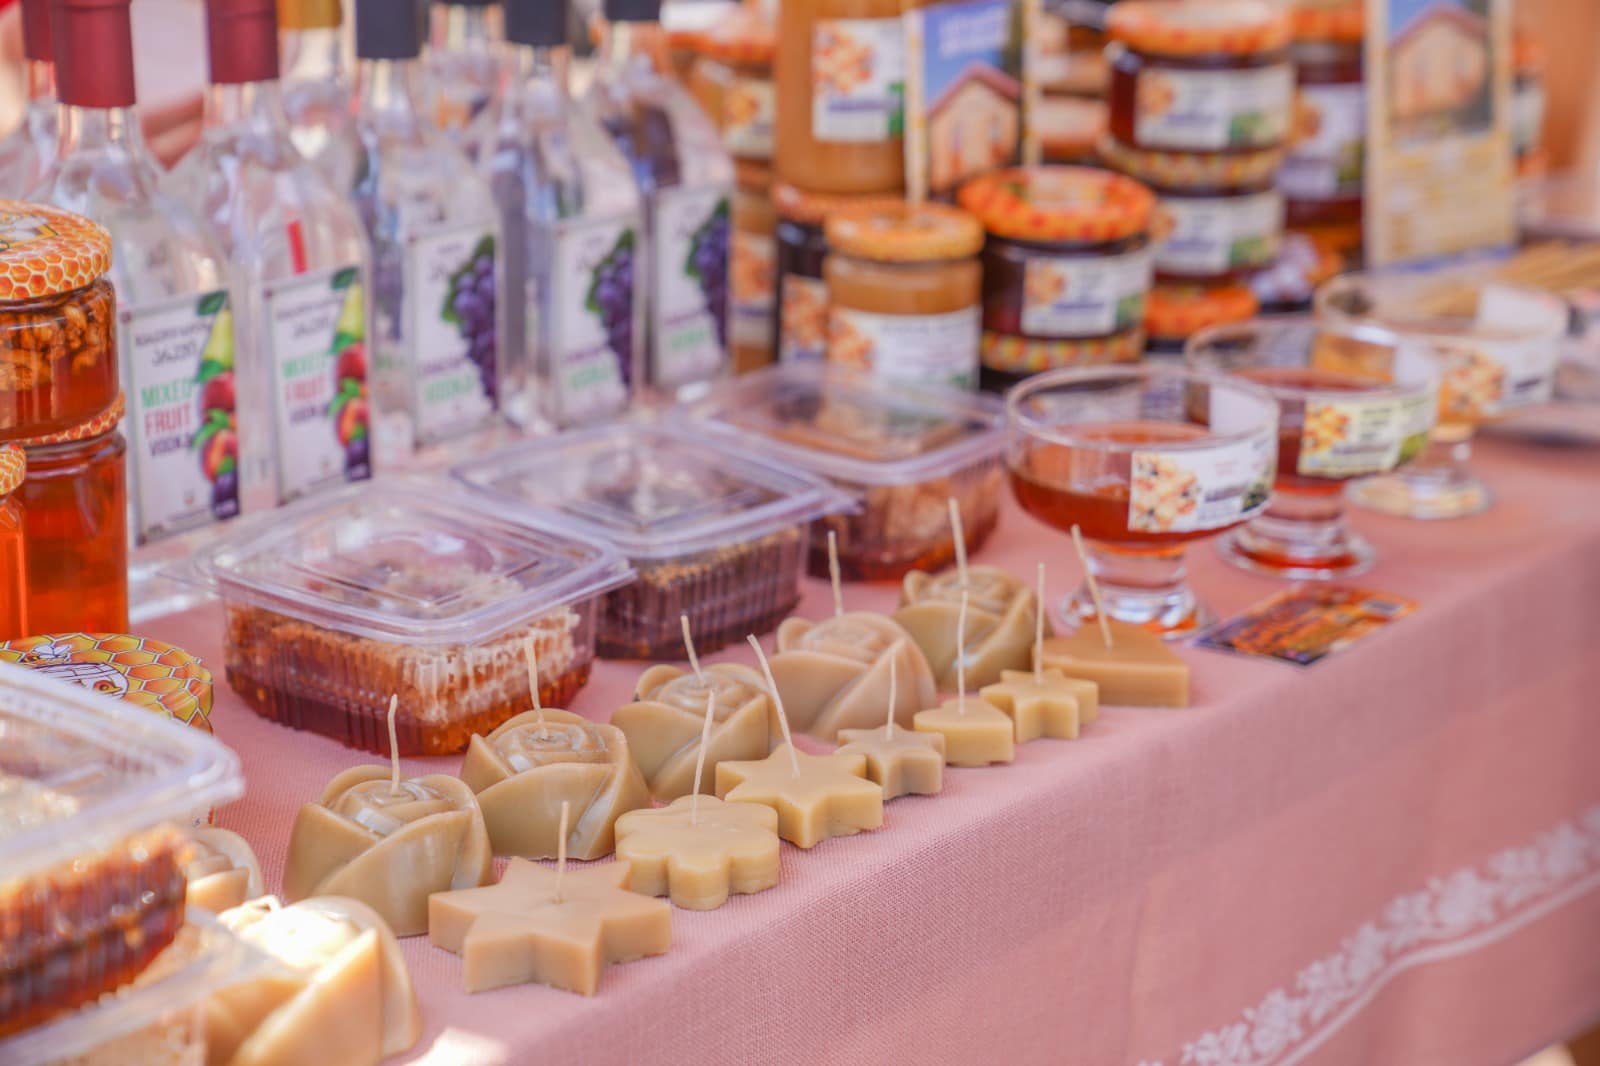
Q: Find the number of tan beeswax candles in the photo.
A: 14